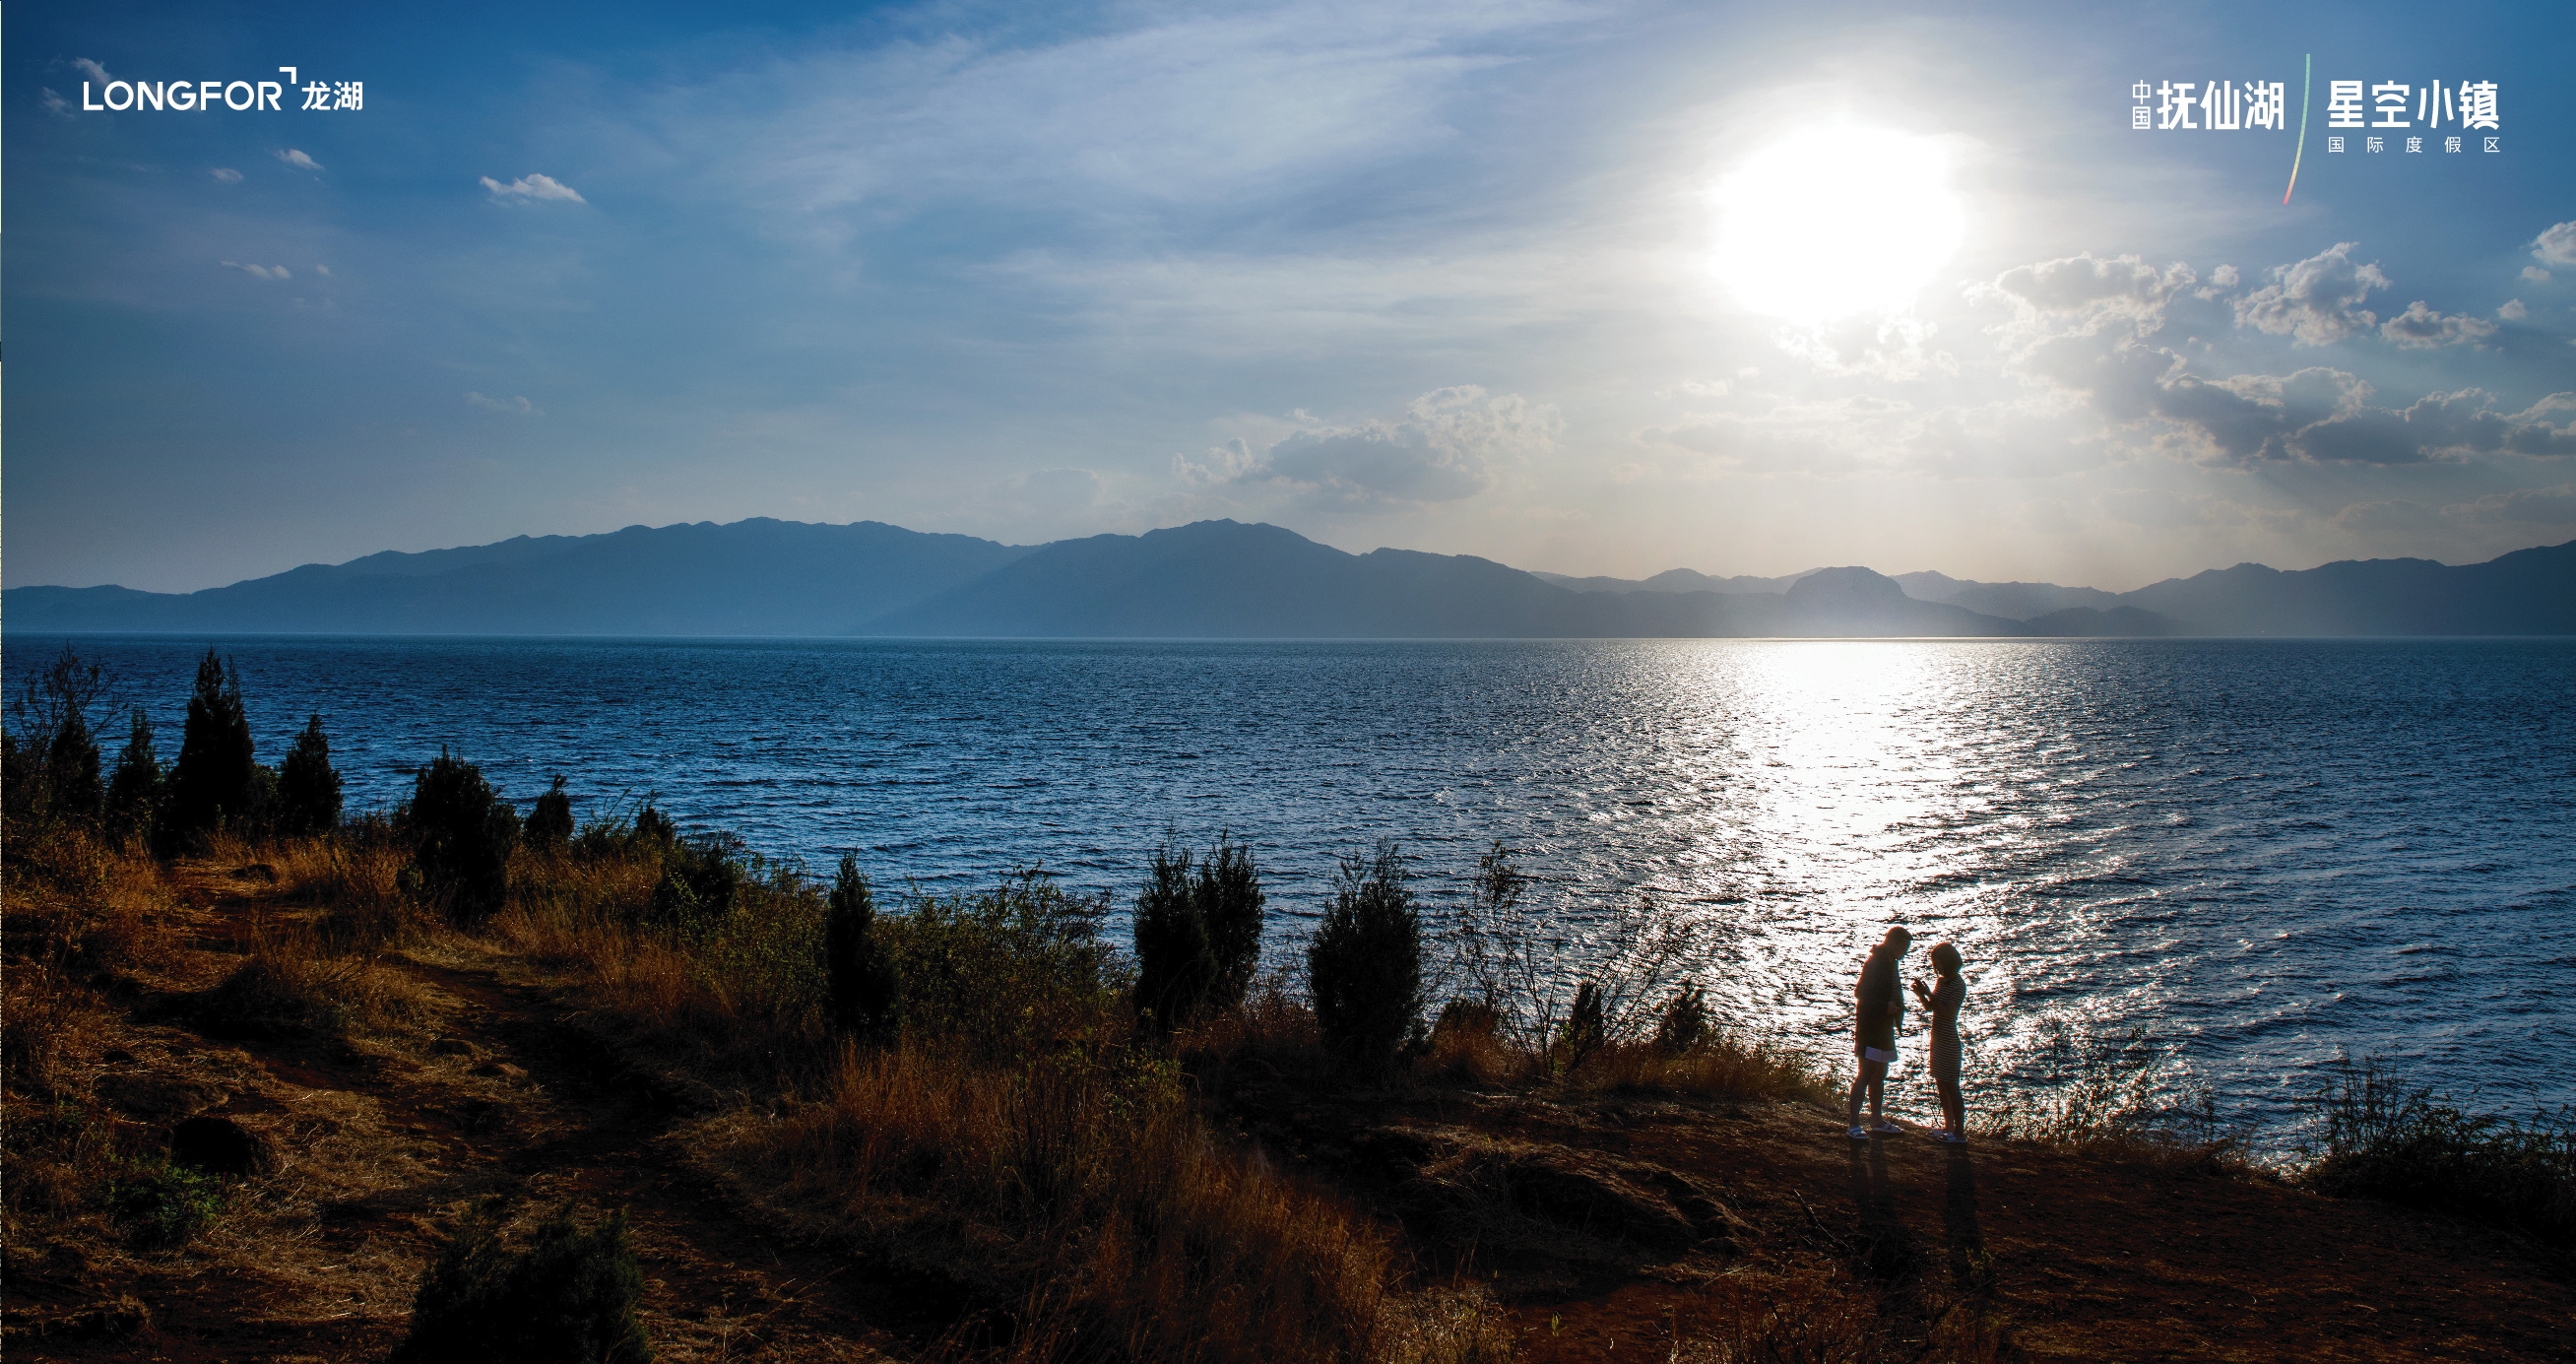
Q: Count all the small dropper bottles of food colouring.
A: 0